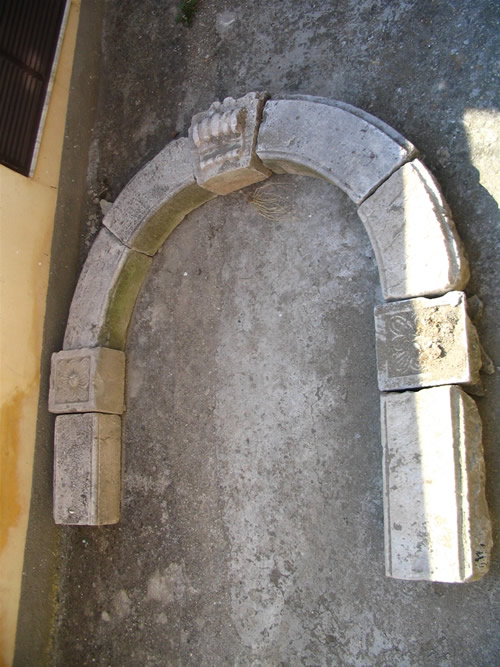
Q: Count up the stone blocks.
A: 9